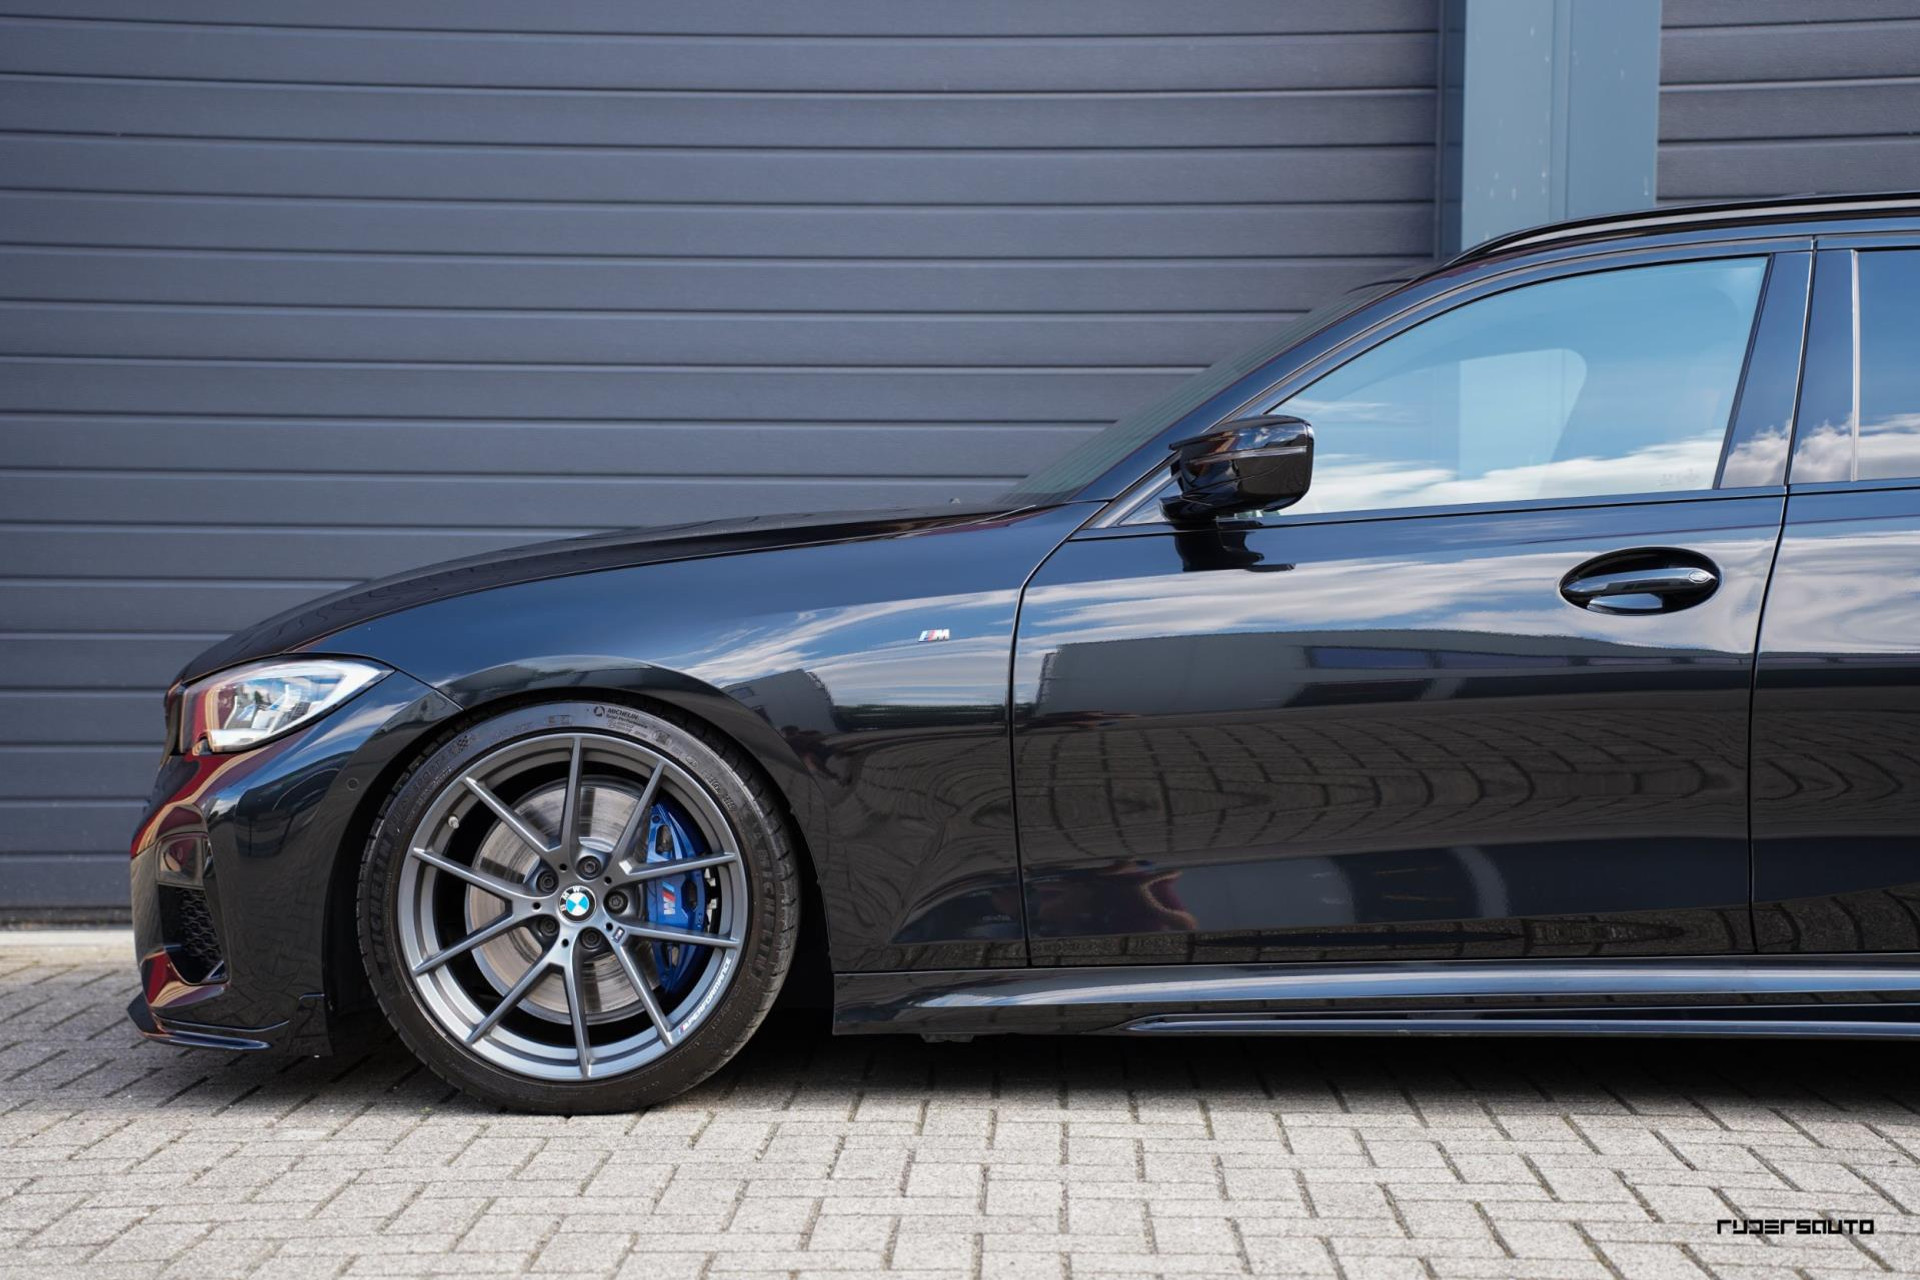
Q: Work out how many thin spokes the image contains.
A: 10